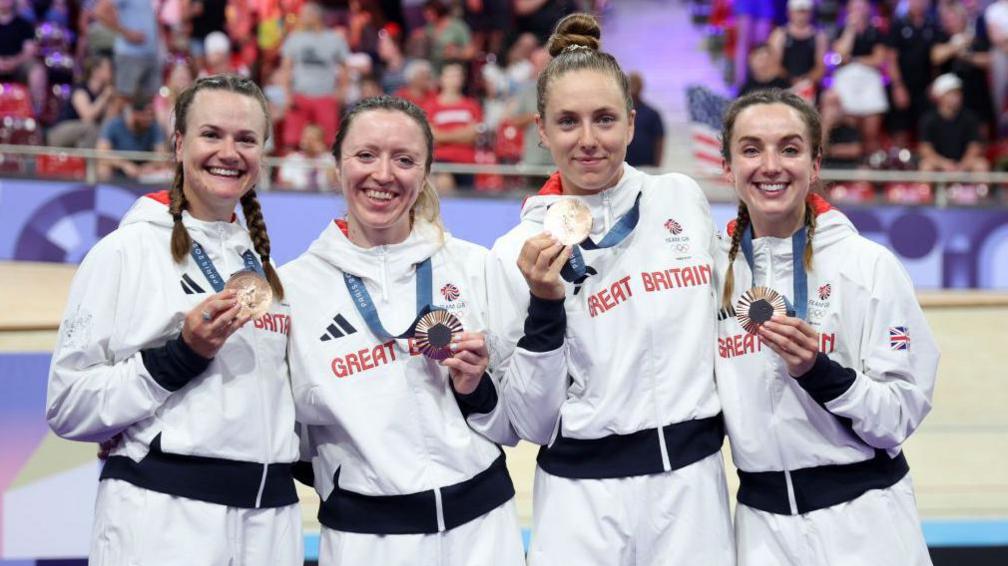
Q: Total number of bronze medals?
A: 4